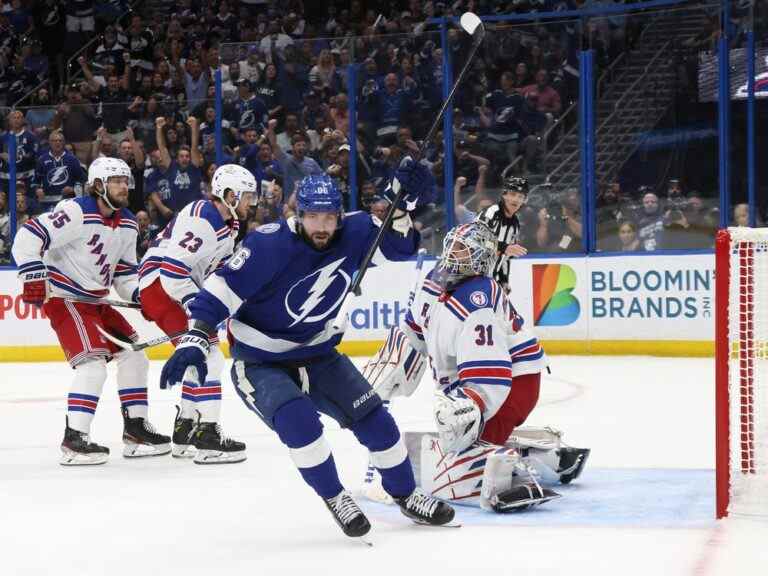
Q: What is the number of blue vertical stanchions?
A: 7